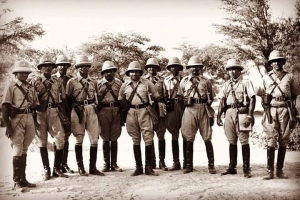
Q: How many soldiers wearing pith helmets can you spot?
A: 11